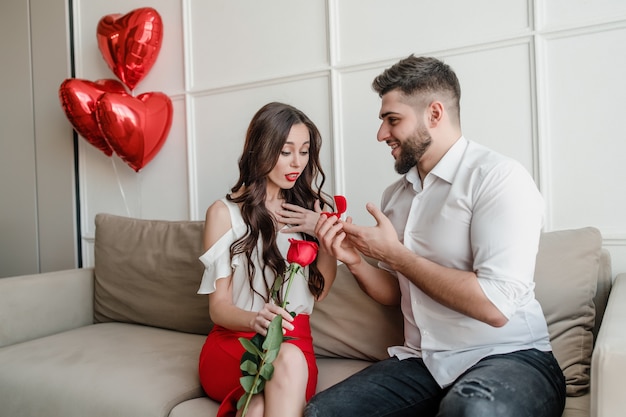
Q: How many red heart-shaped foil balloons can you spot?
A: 3